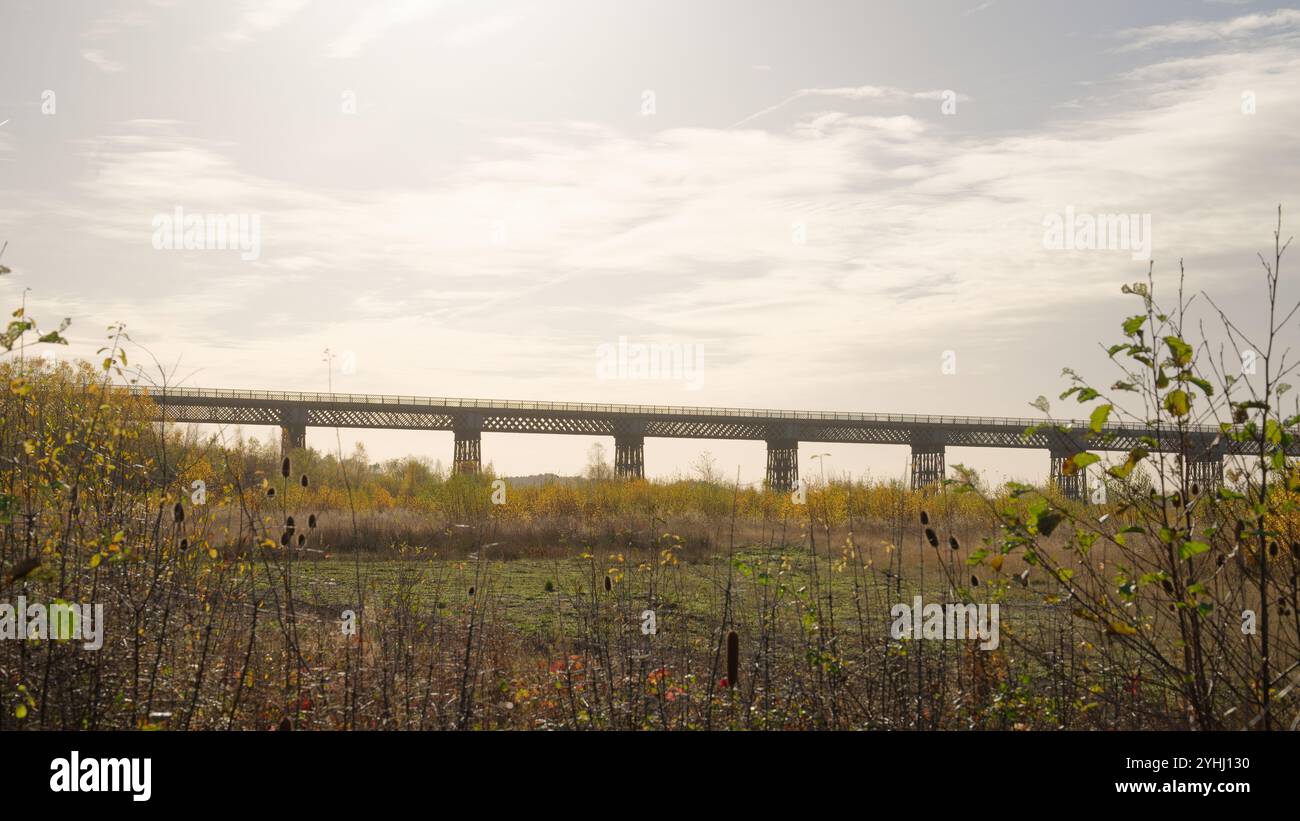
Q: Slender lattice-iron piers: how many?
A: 7